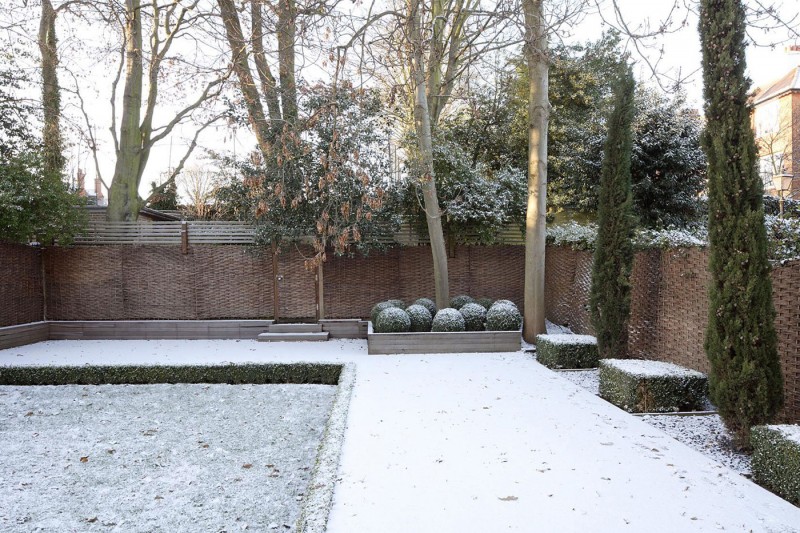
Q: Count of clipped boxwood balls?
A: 11